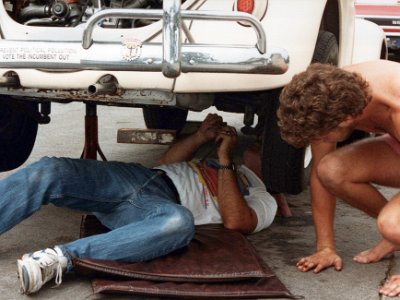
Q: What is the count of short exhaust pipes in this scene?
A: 2